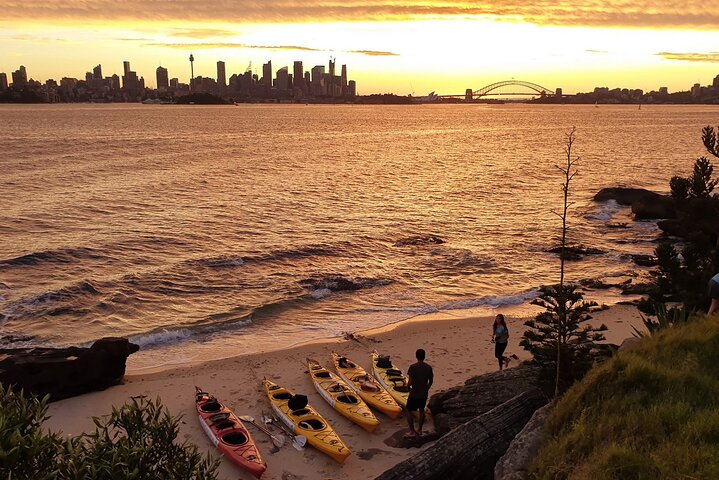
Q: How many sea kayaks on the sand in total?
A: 5